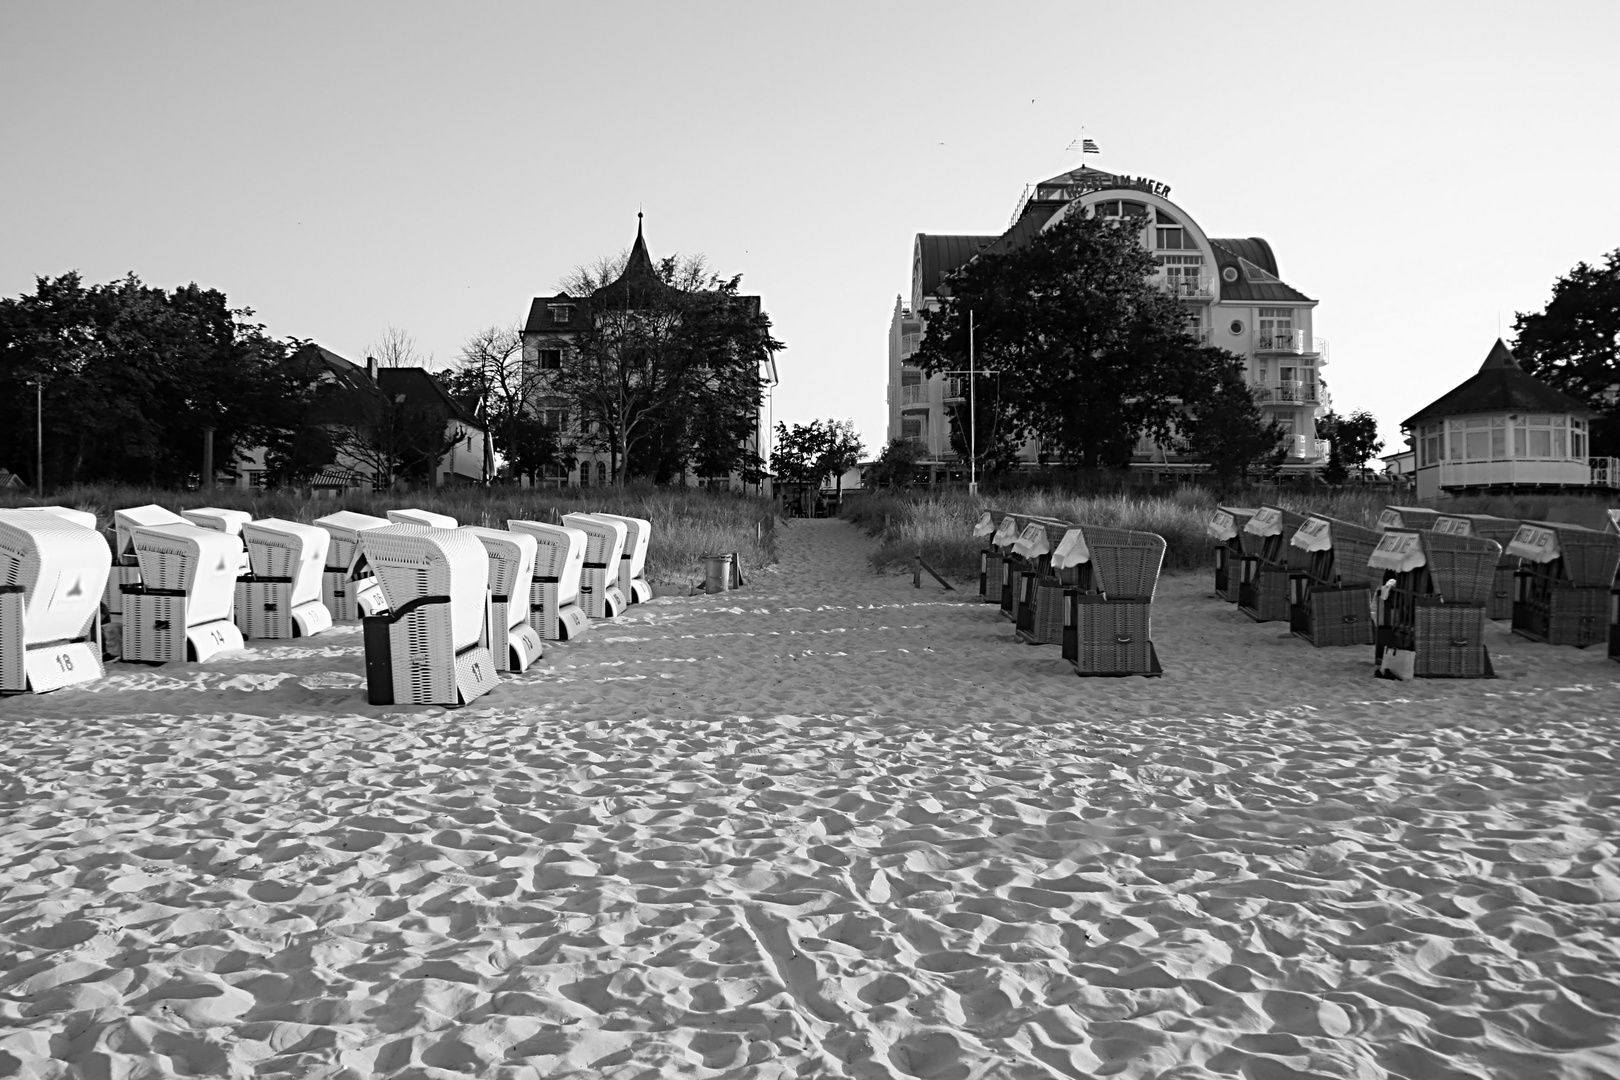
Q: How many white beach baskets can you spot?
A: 13